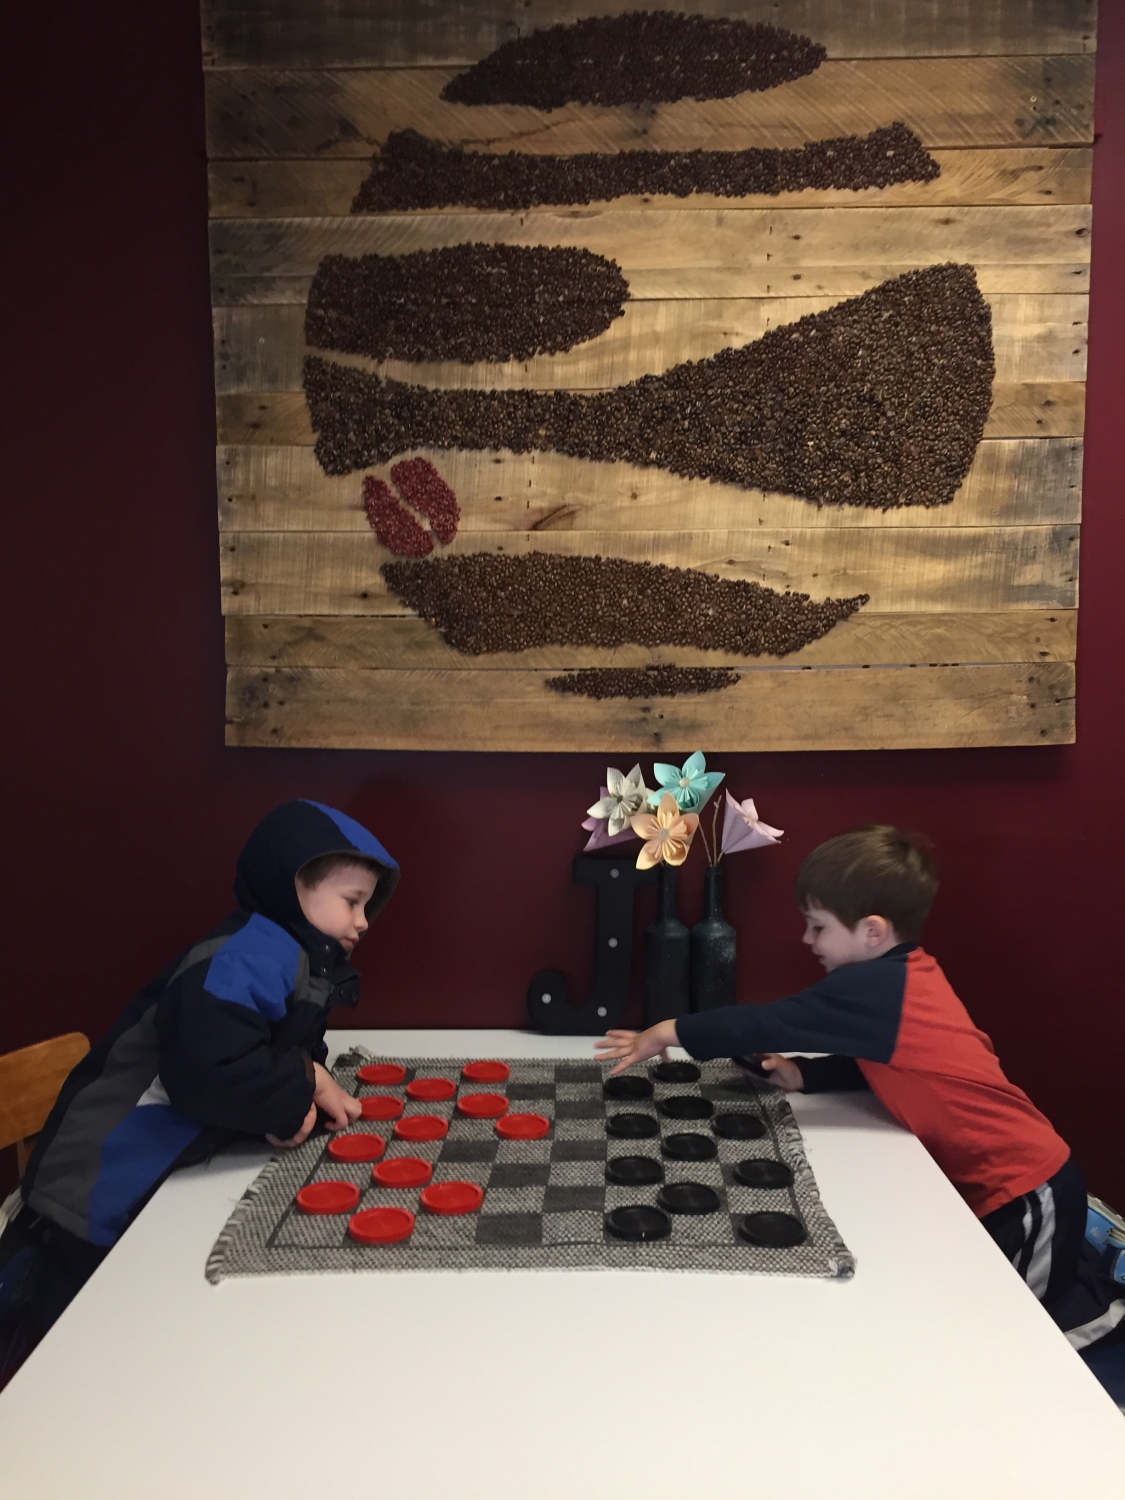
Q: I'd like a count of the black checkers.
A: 12